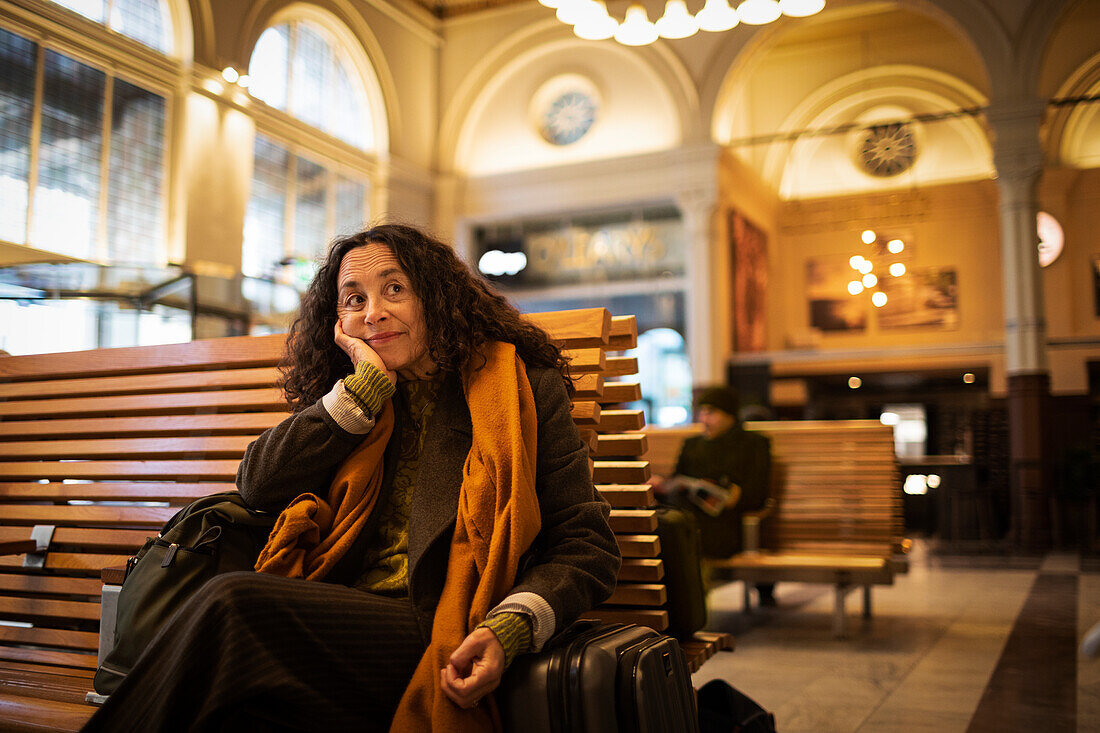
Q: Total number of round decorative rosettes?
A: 2